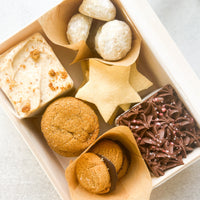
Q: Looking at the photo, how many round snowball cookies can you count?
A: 3